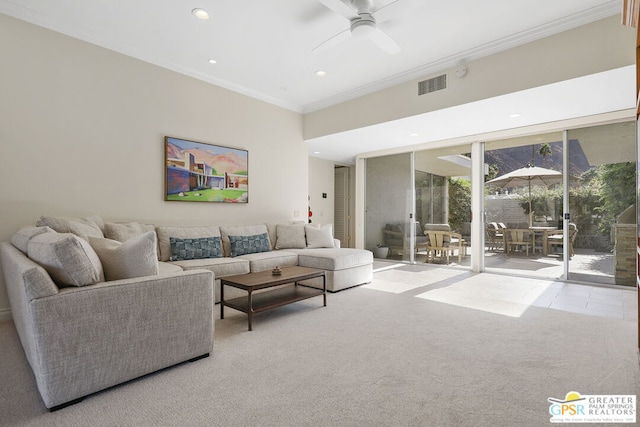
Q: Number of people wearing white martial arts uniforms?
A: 0